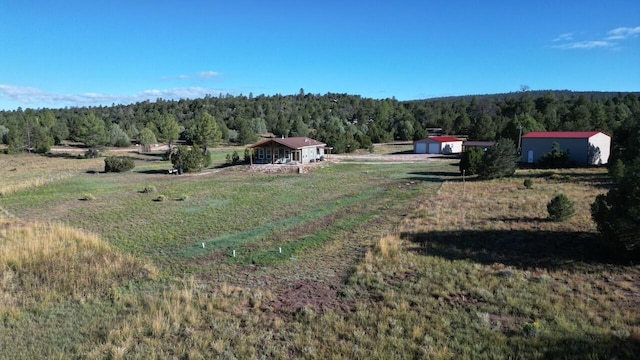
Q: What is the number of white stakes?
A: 3